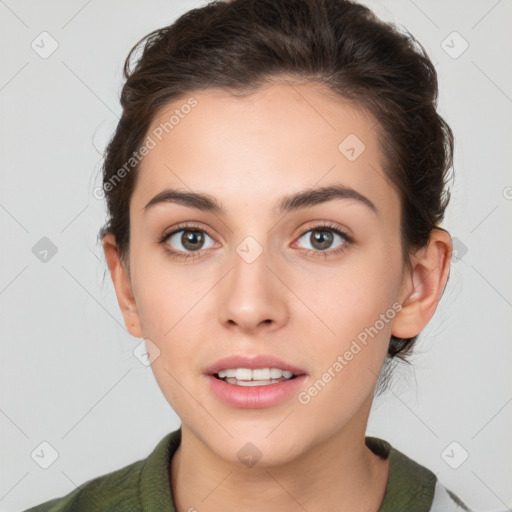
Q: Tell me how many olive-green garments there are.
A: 1